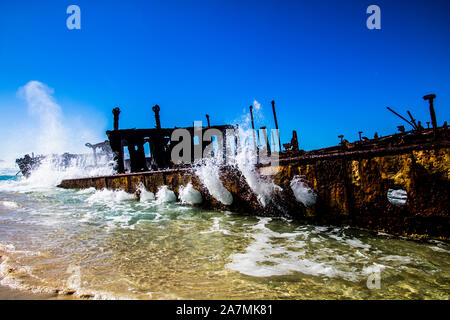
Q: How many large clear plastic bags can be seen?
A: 0